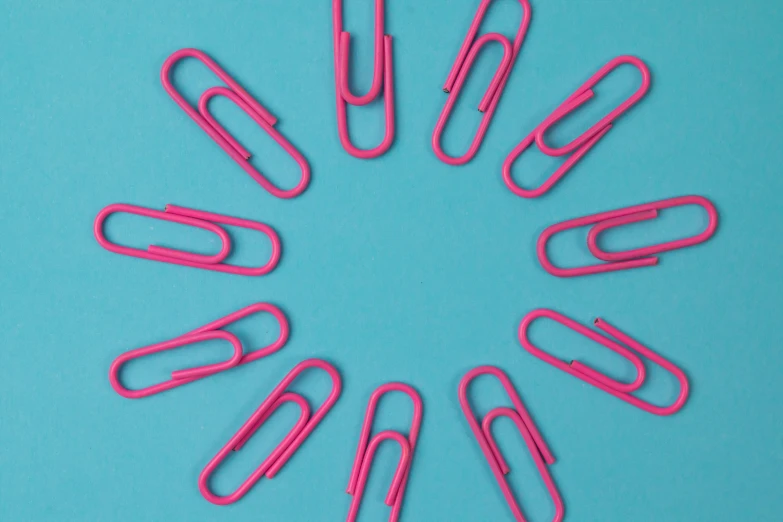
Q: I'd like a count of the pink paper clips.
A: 11